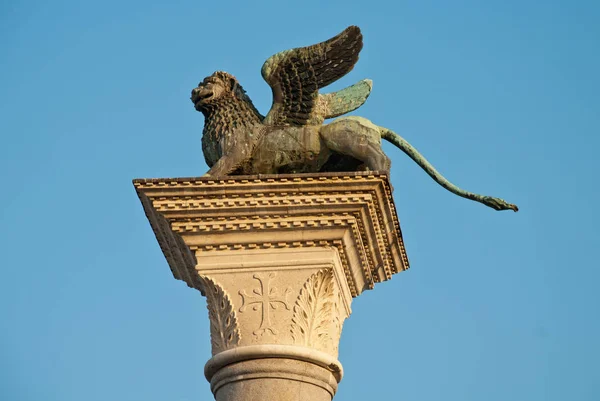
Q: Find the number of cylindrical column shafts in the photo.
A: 1